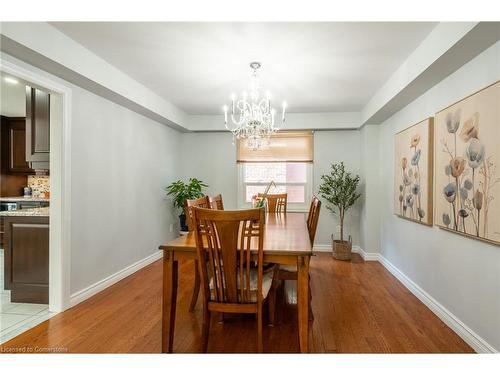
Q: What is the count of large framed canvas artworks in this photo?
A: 2